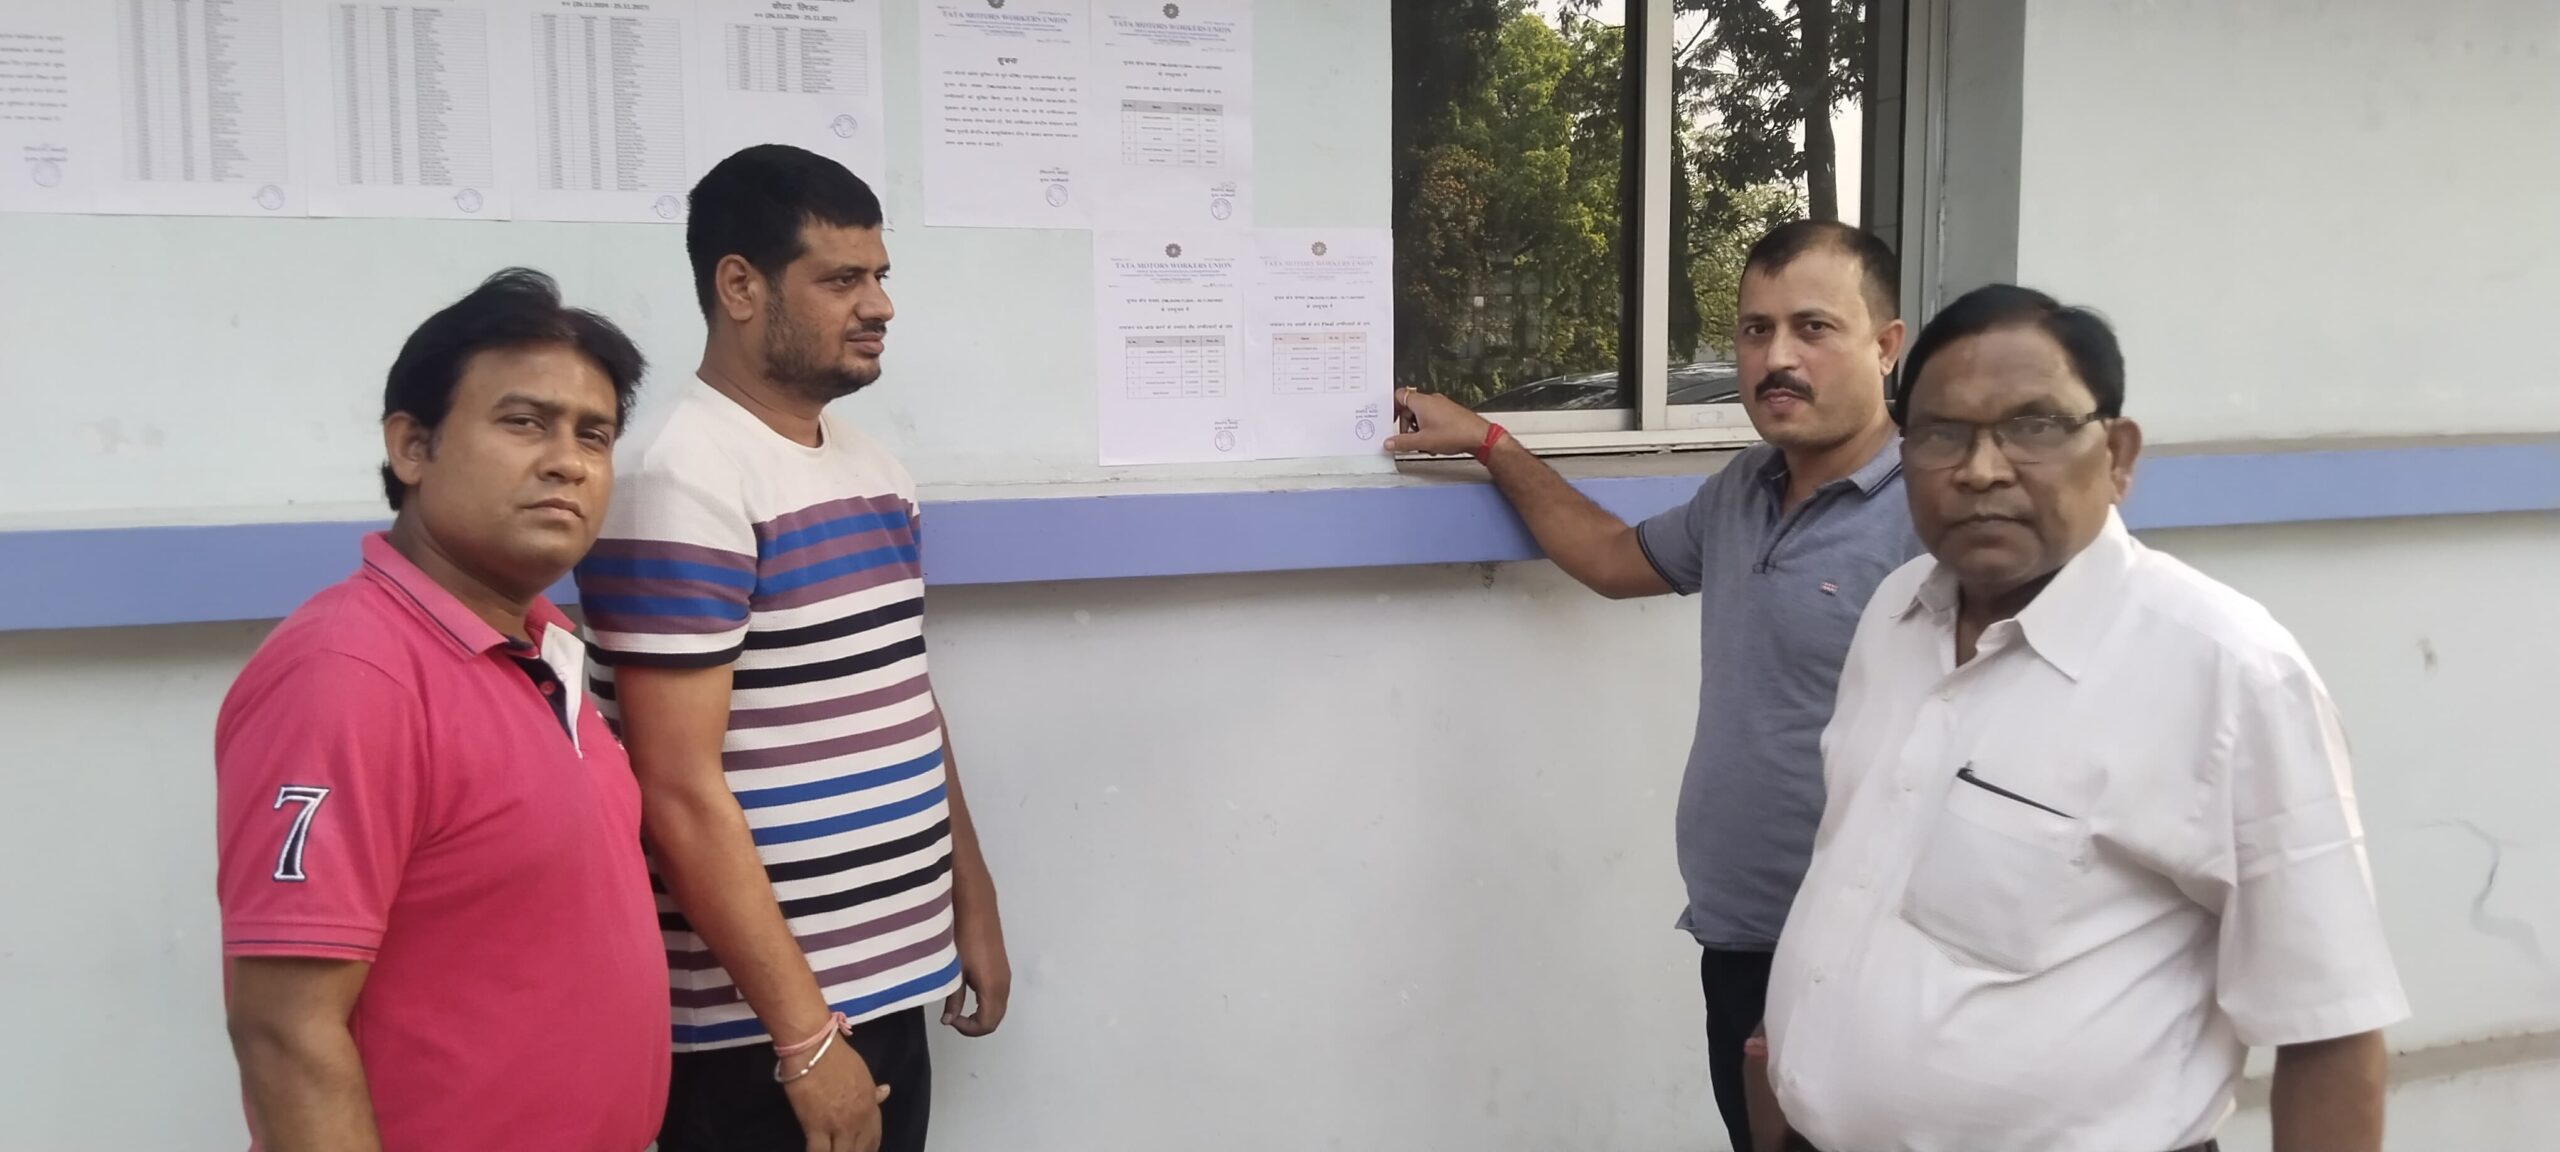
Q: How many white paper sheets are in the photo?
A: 9